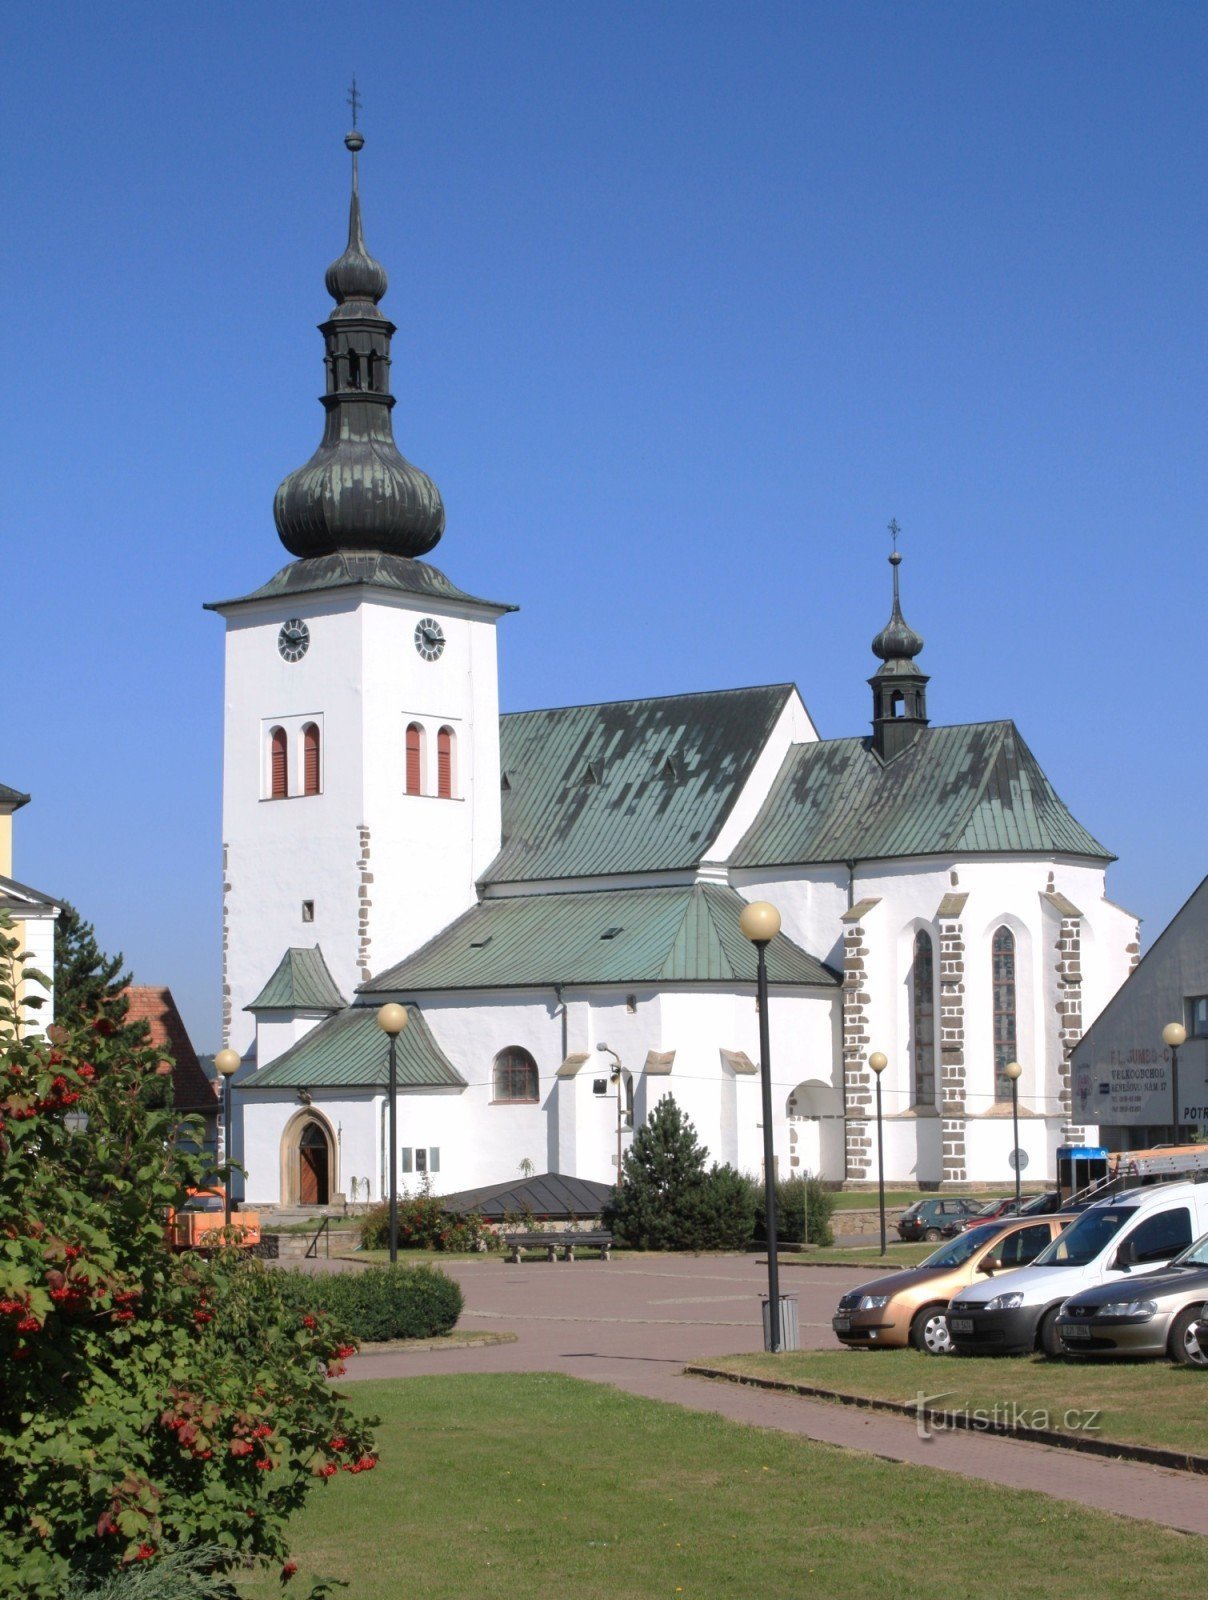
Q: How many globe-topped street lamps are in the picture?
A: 6